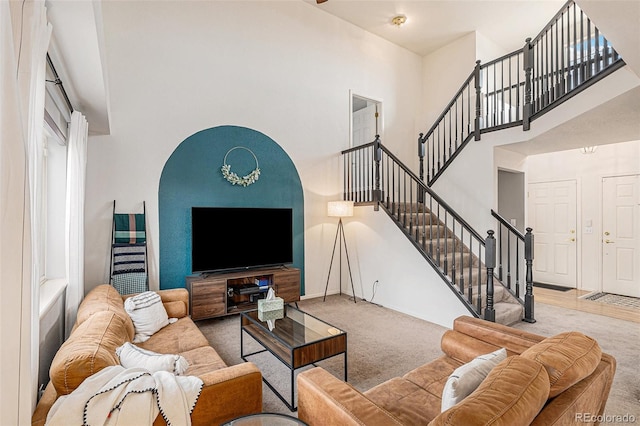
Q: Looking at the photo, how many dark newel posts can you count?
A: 6